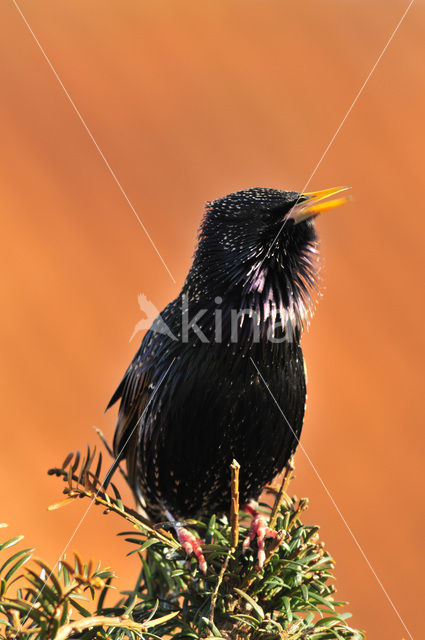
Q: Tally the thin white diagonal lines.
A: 4